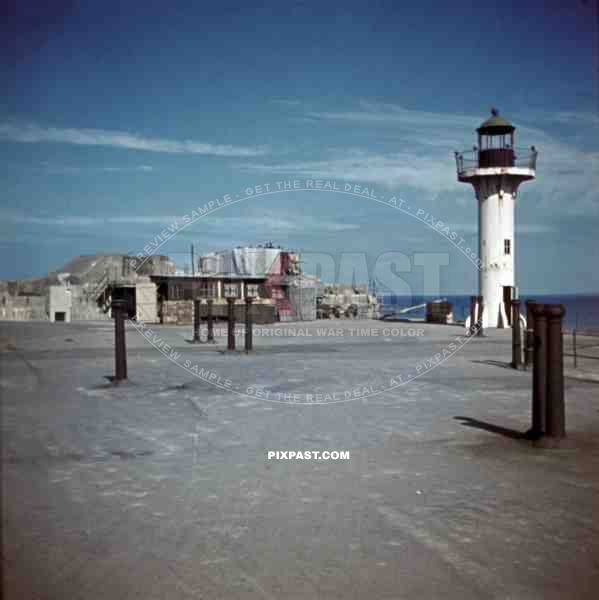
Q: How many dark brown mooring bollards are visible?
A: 11